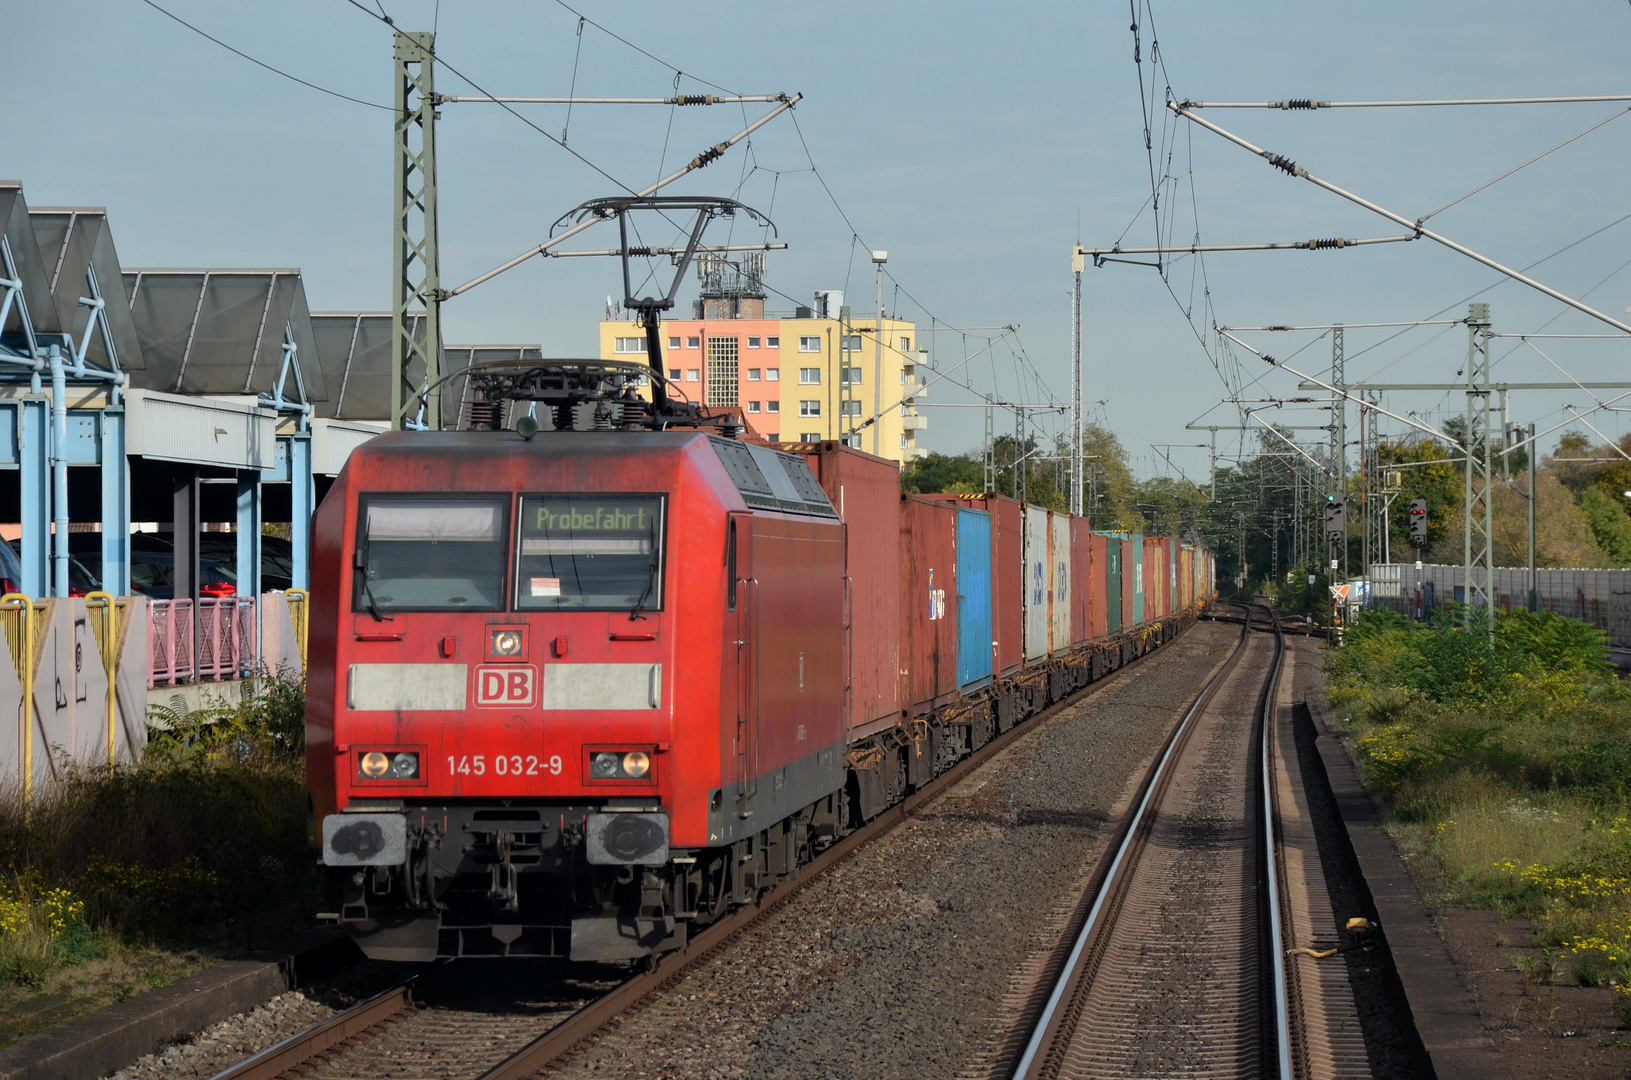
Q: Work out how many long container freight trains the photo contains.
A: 1